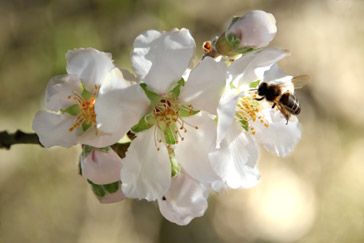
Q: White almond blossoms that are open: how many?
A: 3